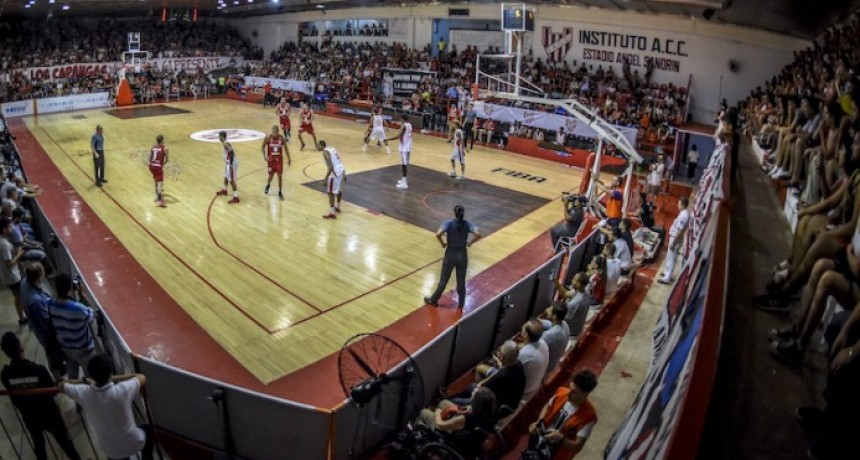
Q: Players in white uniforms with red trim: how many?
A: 5